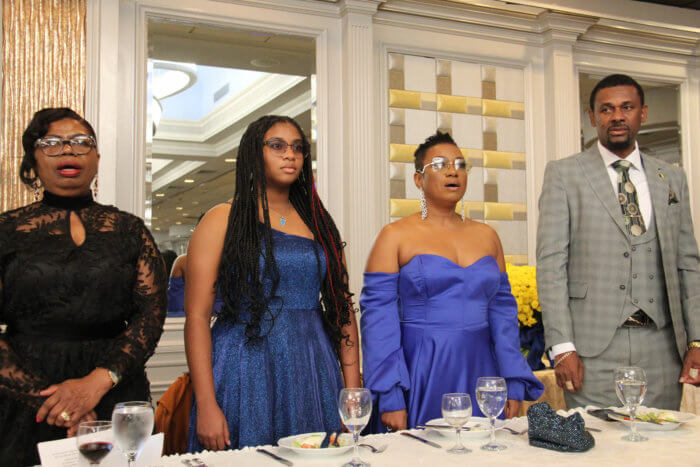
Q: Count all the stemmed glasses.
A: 6